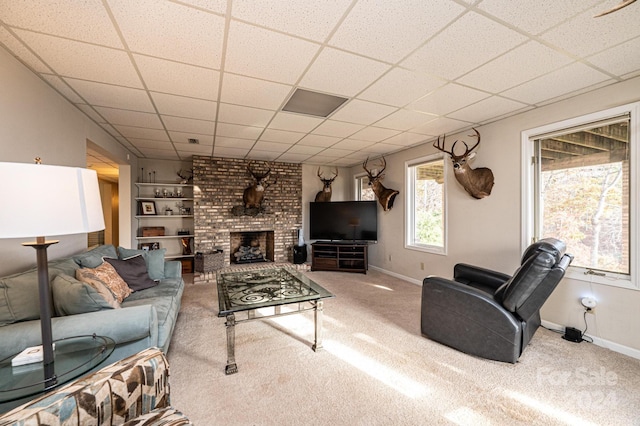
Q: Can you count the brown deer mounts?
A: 4